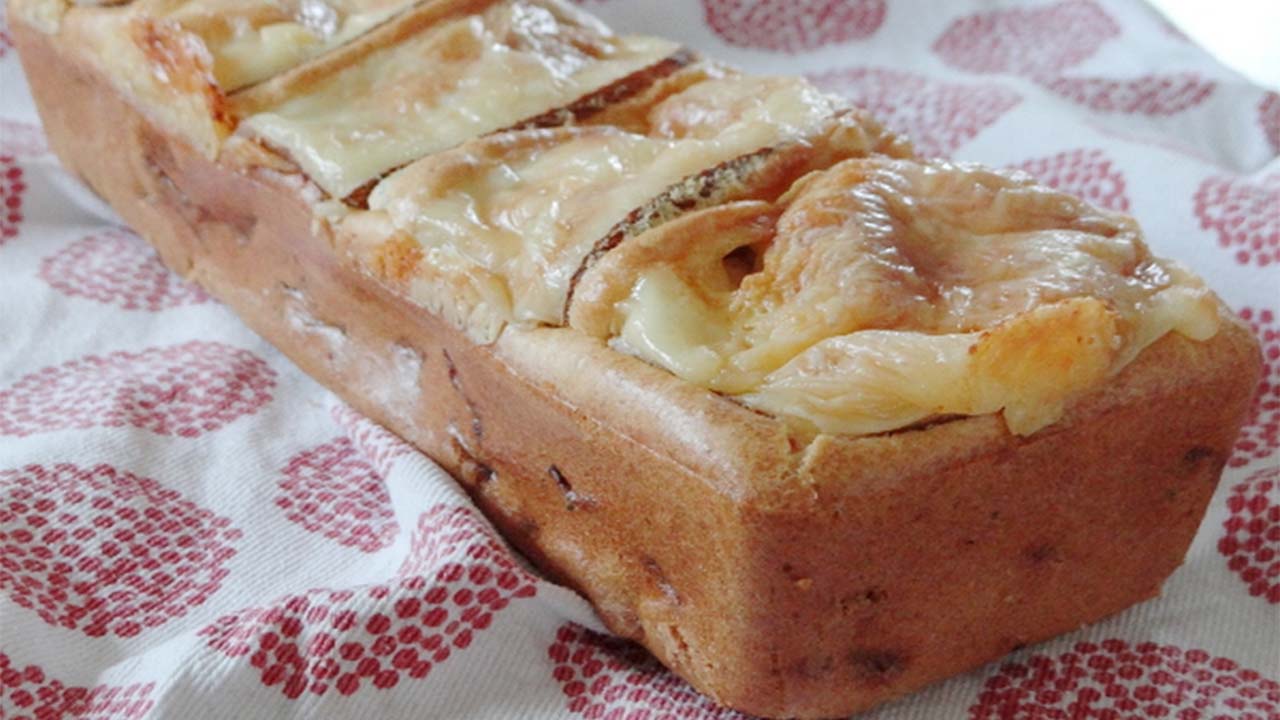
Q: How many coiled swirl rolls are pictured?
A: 0